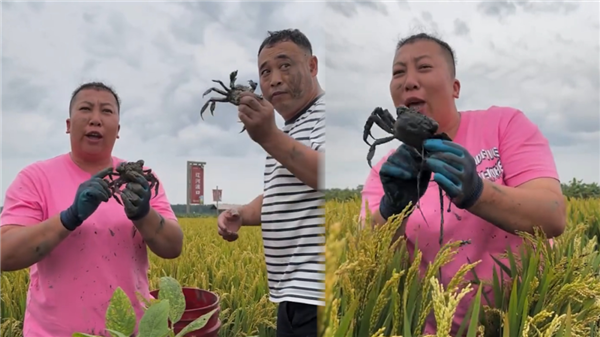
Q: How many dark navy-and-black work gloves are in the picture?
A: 4